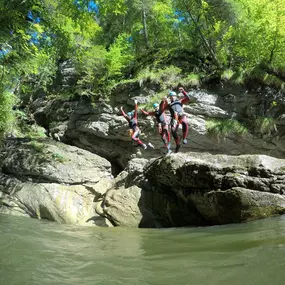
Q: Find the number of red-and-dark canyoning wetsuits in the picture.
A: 3